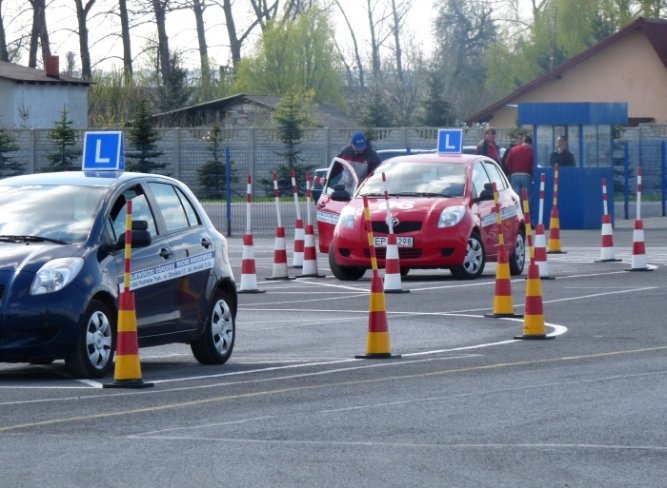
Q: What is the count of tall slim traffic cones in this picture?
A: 13